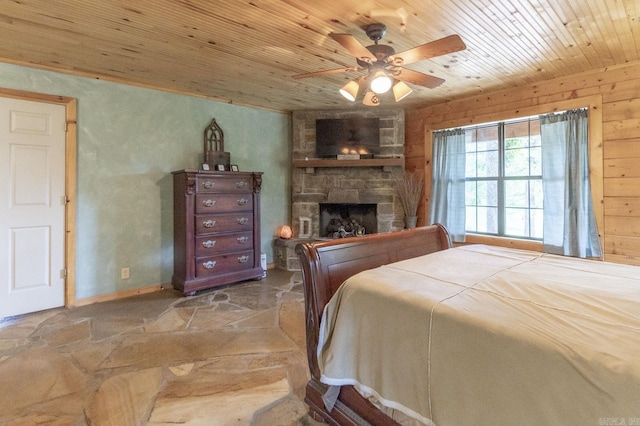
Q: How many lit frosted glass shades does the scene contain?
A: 4